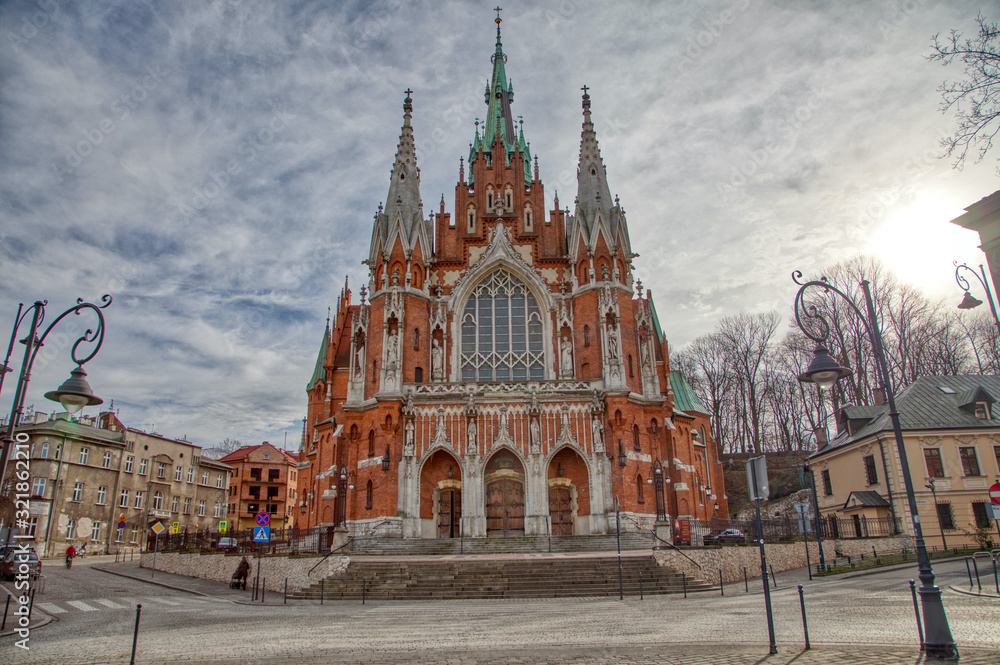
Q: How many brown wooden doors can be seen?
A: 3